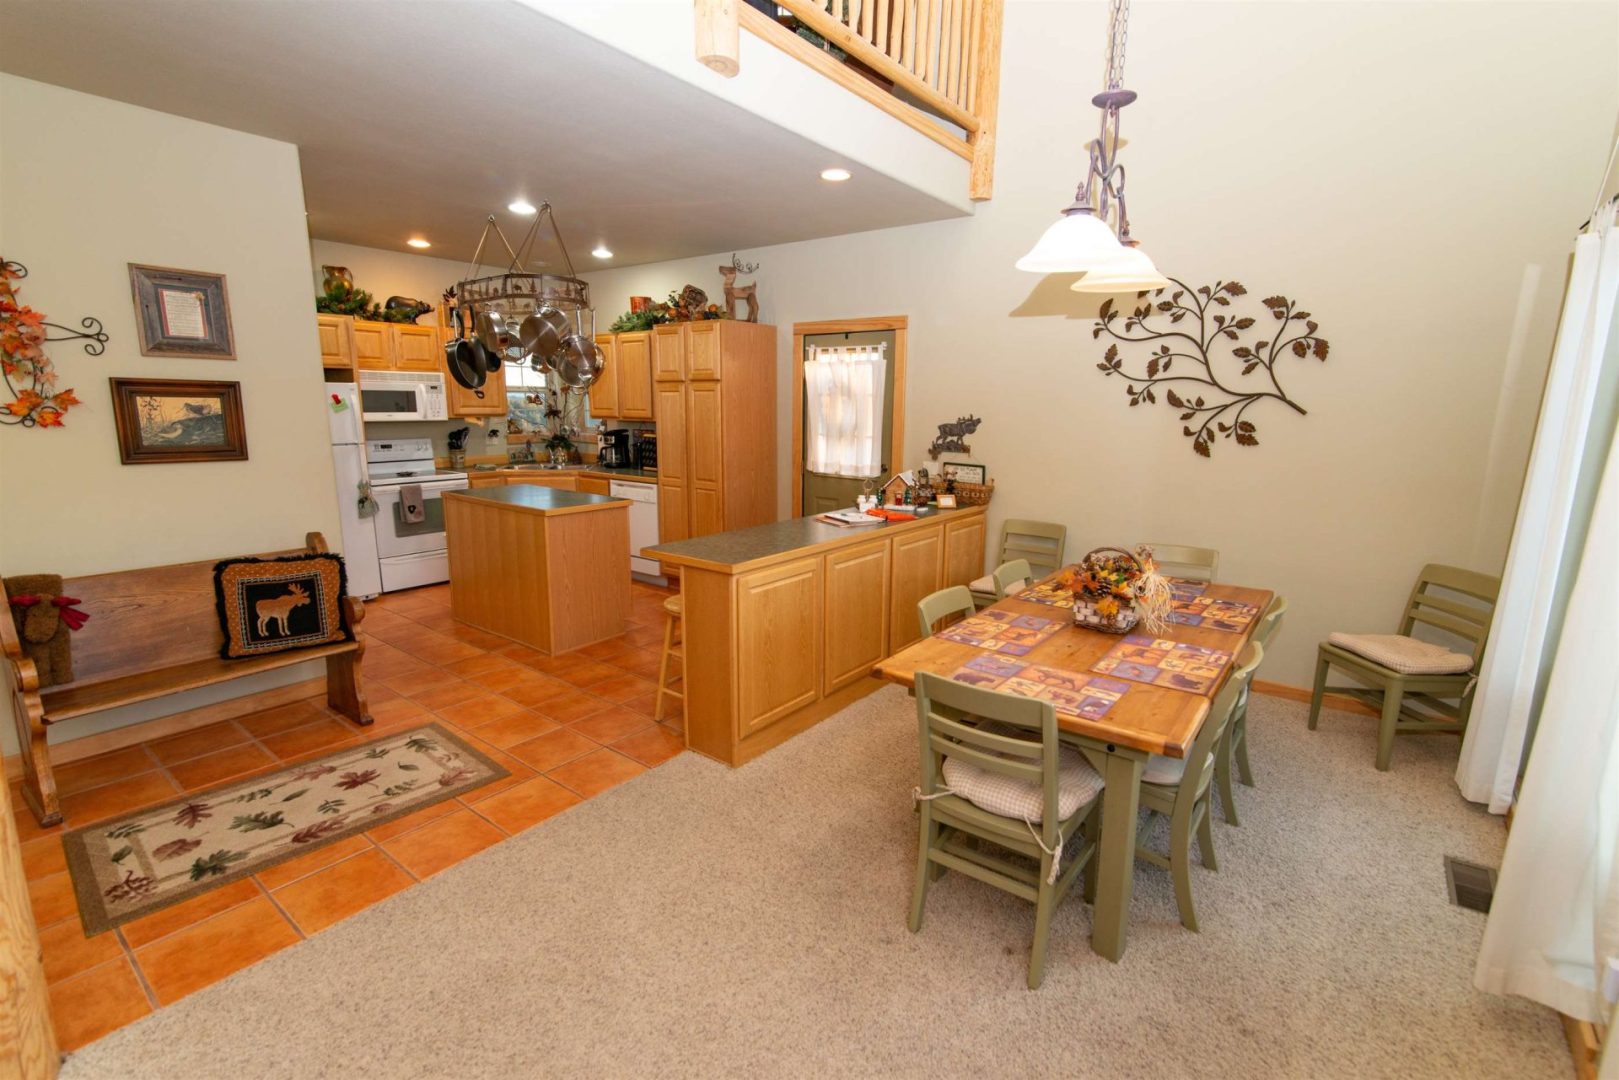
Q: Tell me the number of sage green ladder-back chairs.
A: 8